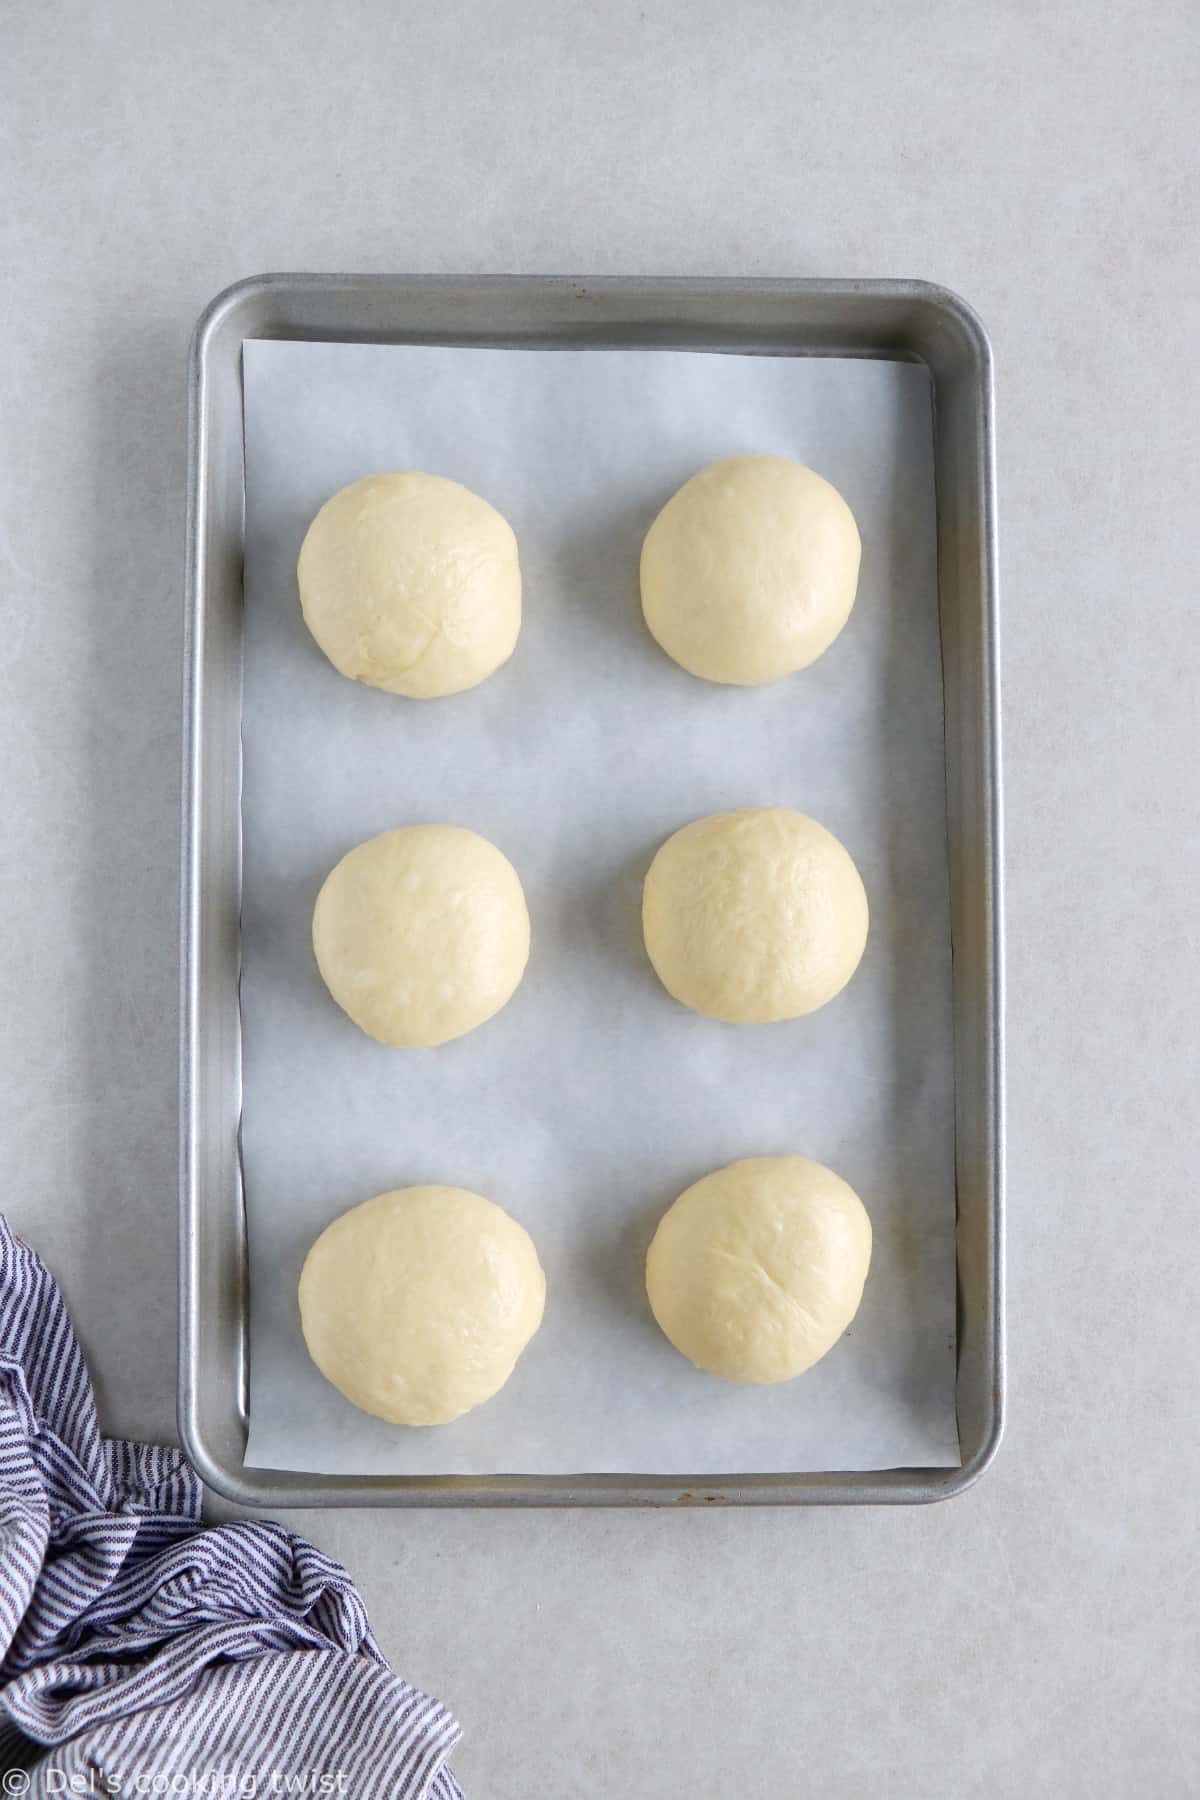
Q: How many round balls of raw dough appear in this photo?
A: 6